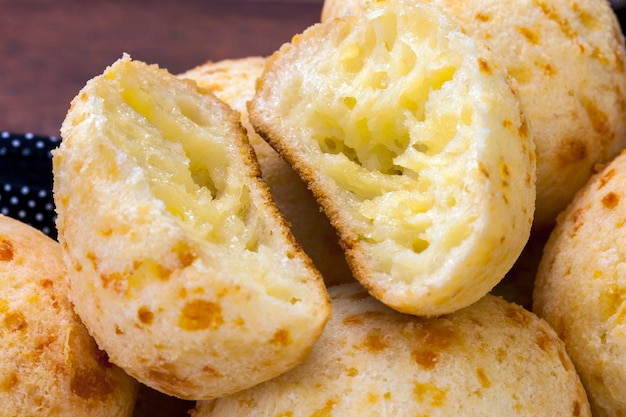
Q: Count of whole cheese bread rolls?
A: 5